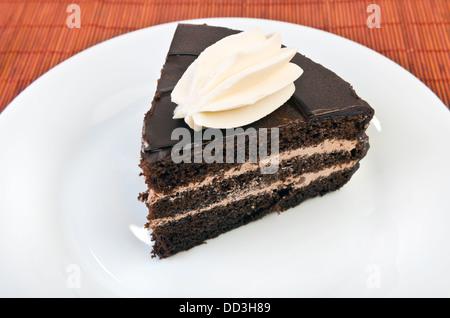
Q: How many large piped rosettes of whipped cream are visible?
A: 1